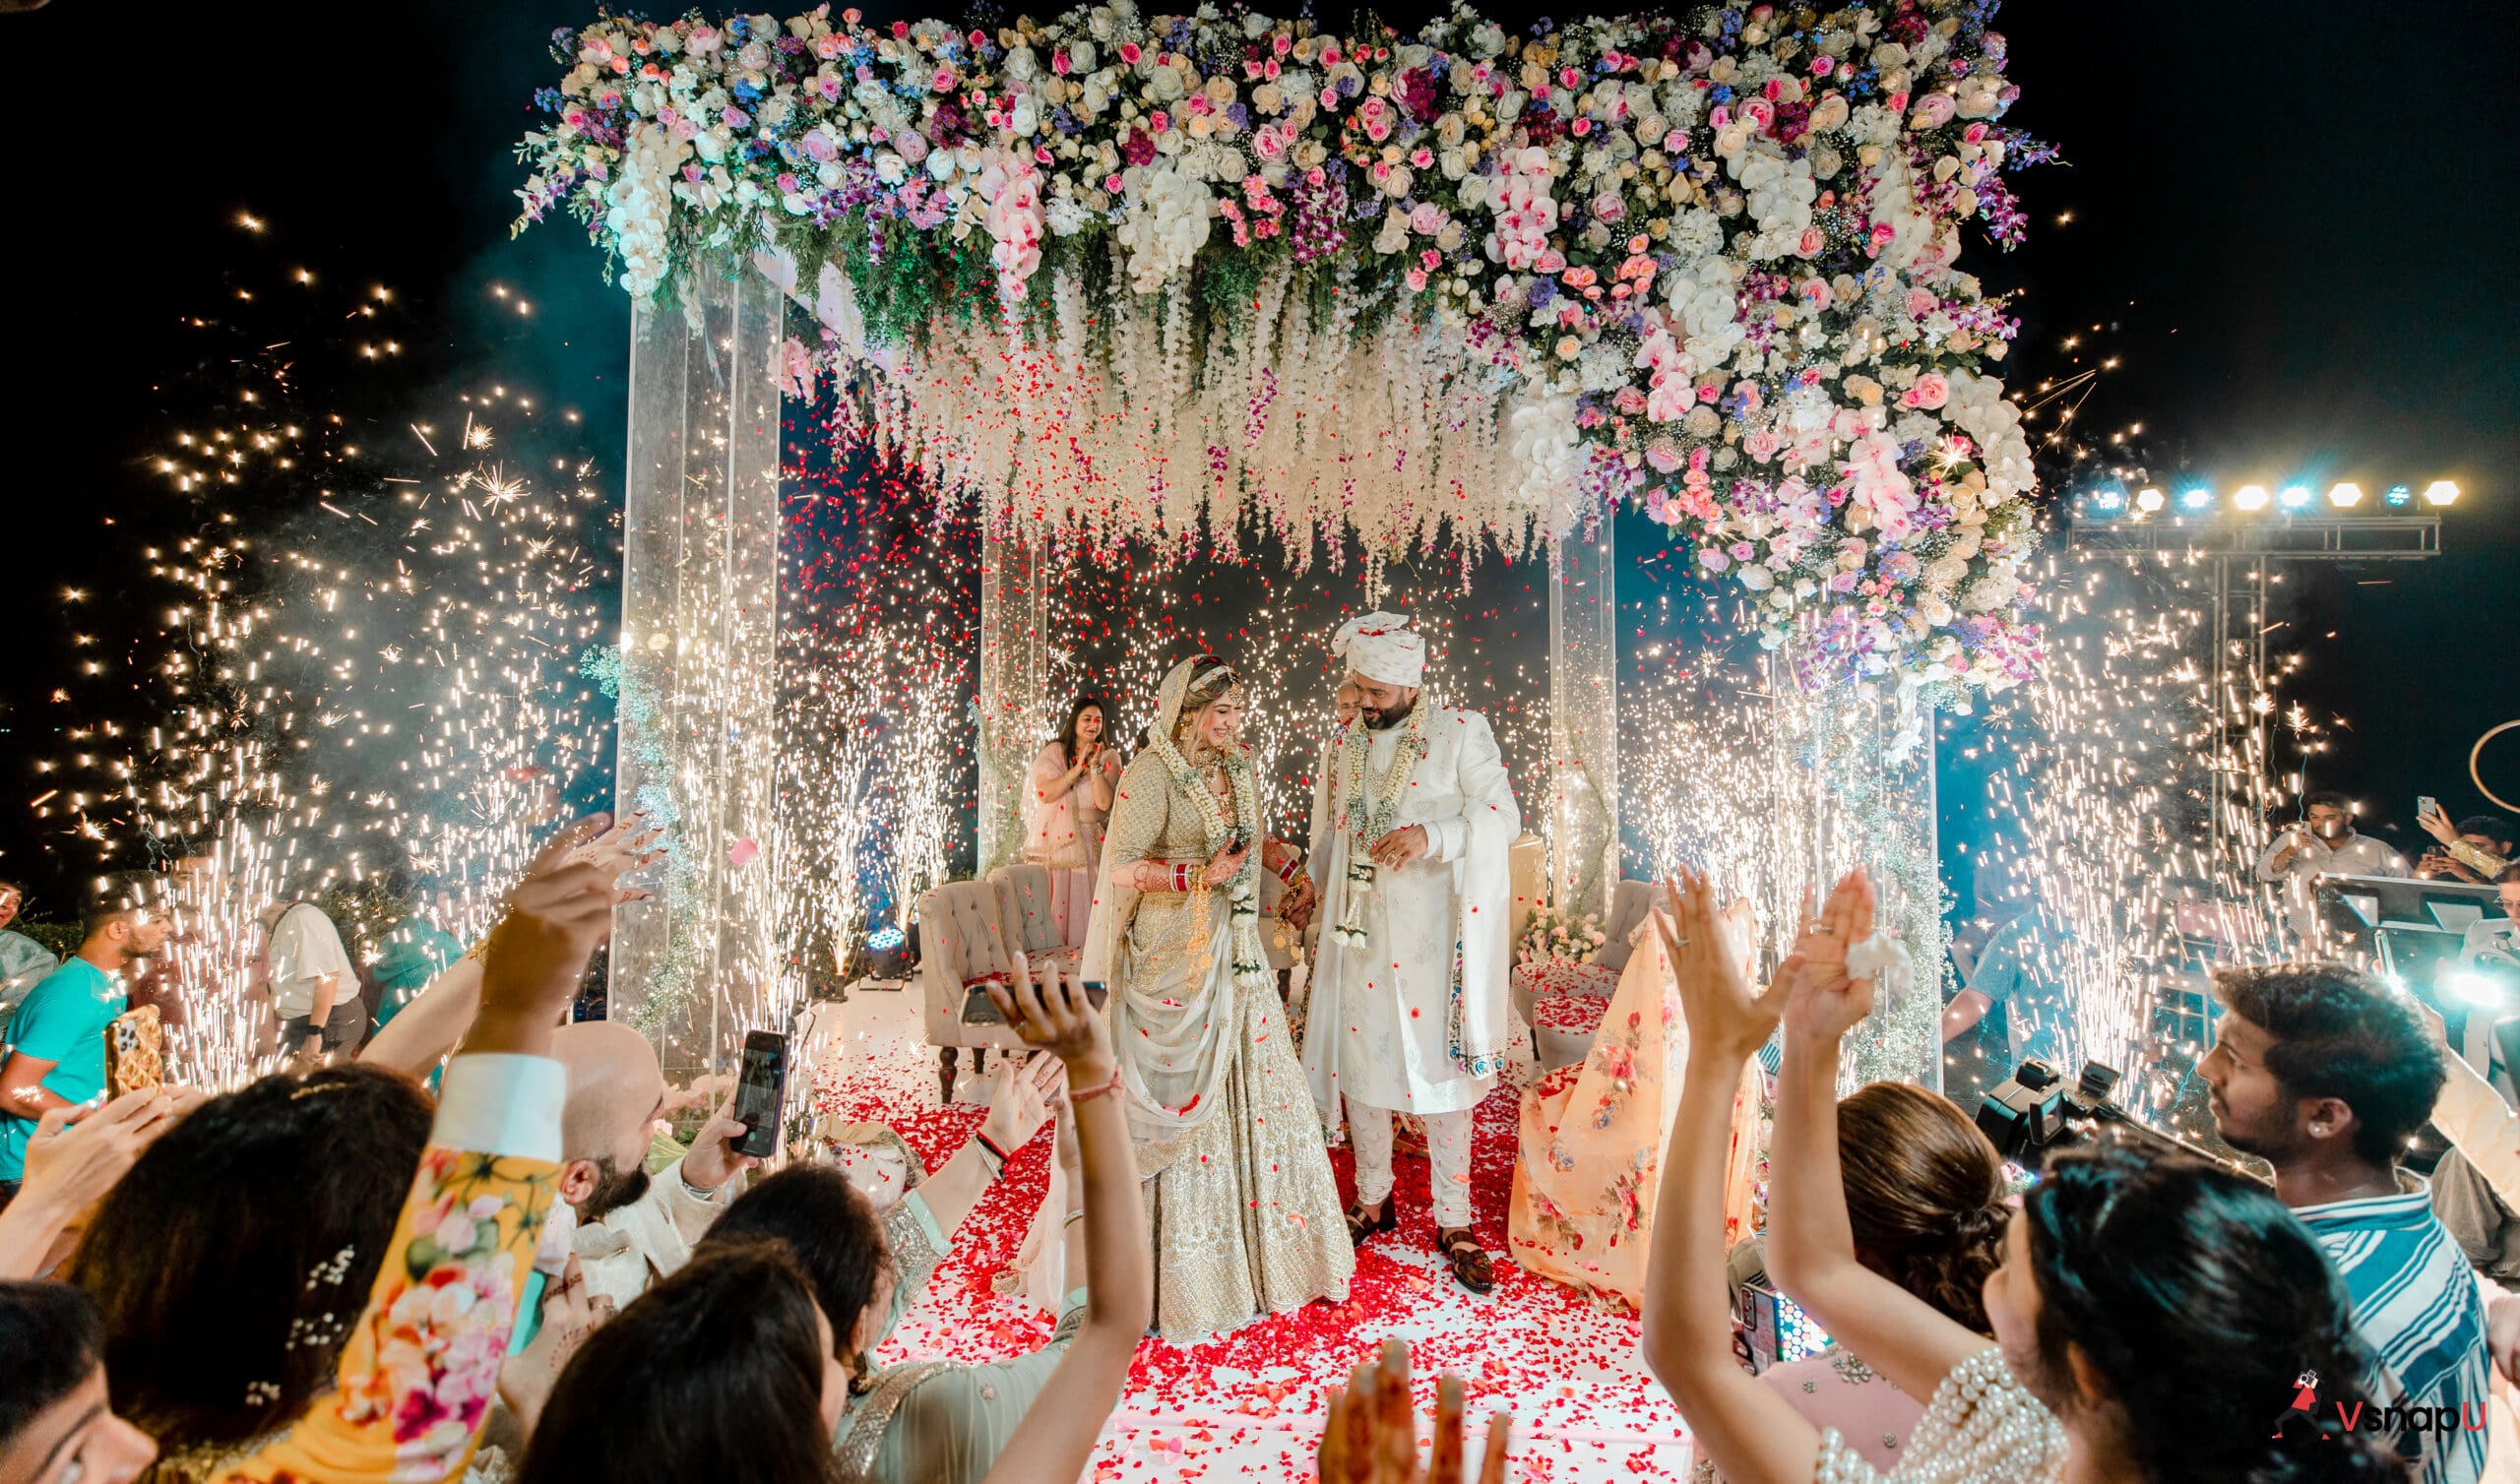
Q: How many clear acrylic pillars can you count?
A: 4